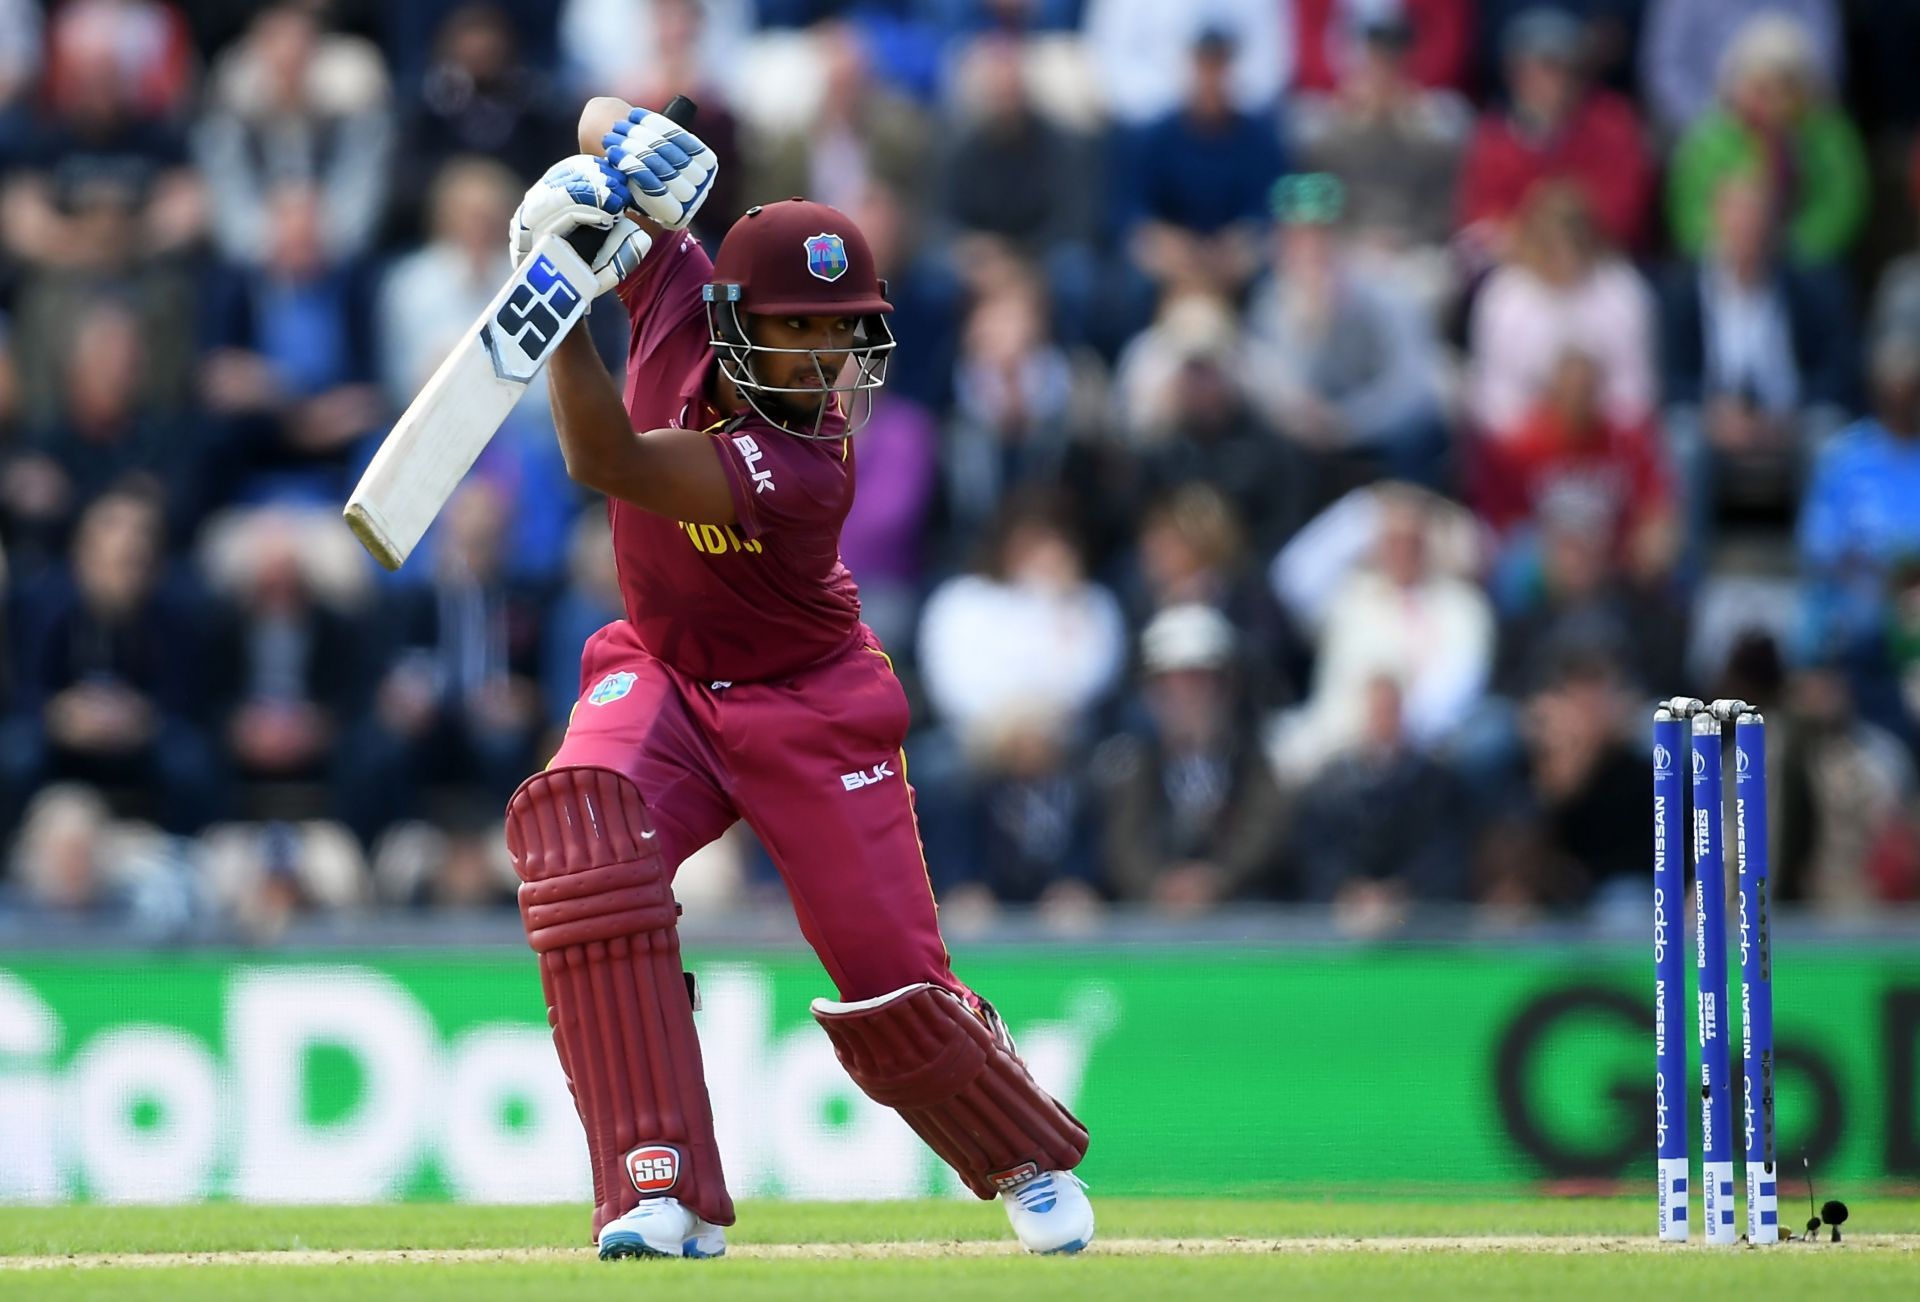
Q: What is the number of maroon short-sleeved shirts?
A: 1